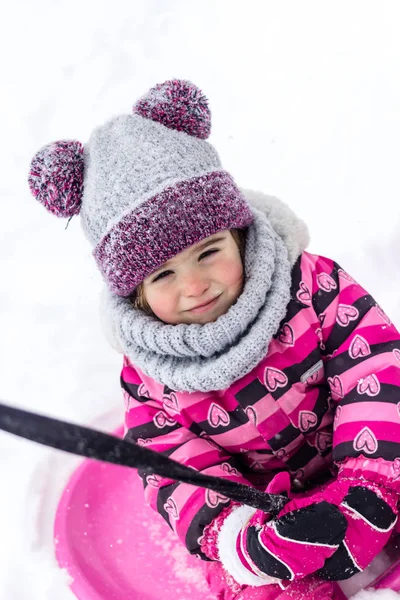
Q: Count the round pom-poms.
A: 2